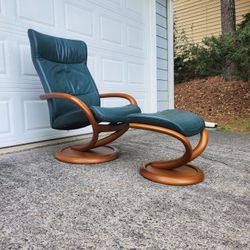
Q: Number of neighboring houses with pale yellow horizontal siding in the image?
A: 1